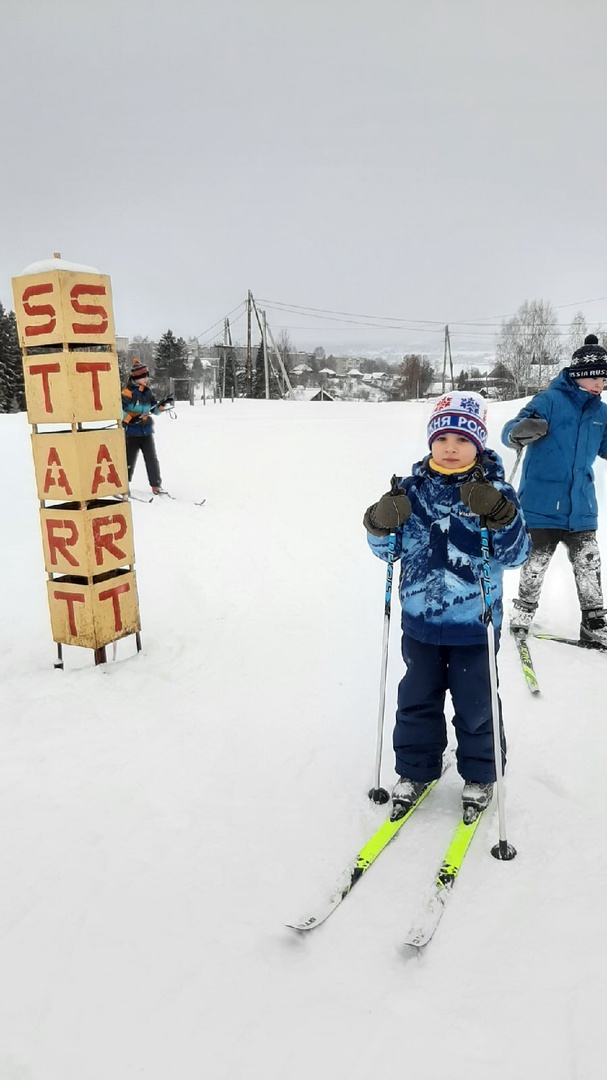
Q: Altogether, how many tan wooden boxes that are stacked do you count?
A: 5